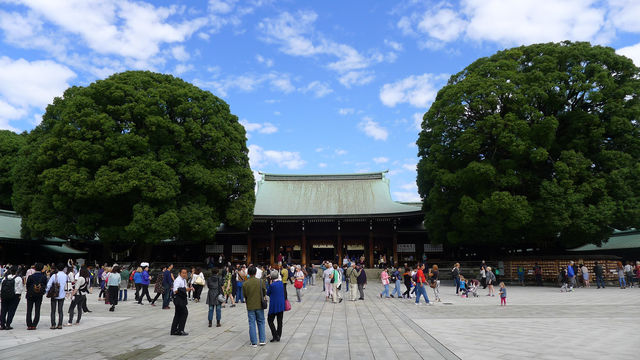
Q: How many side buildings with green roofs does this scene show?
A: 2